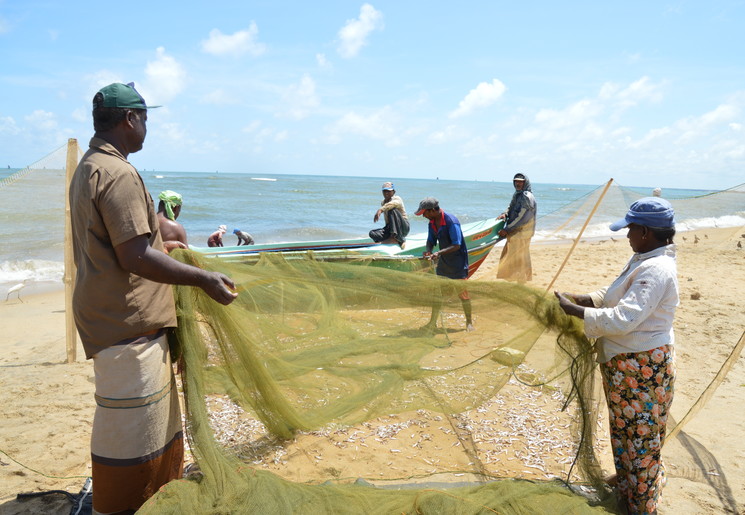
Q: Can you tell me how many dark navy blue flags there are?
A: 0